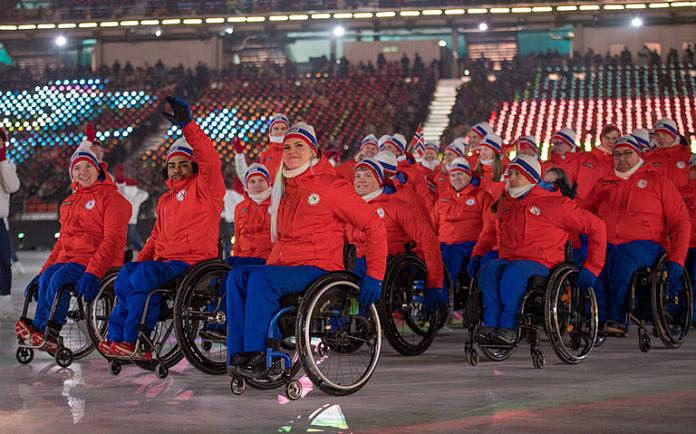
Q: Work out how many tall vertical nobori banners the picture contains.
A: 0